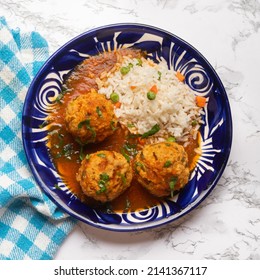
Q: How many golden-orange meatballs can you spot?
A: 3